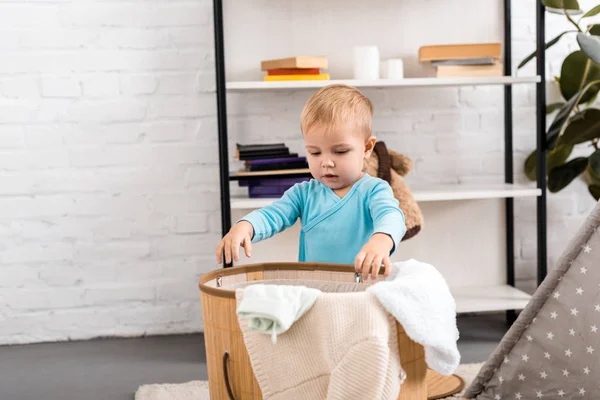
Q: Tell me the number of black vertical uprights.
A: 3